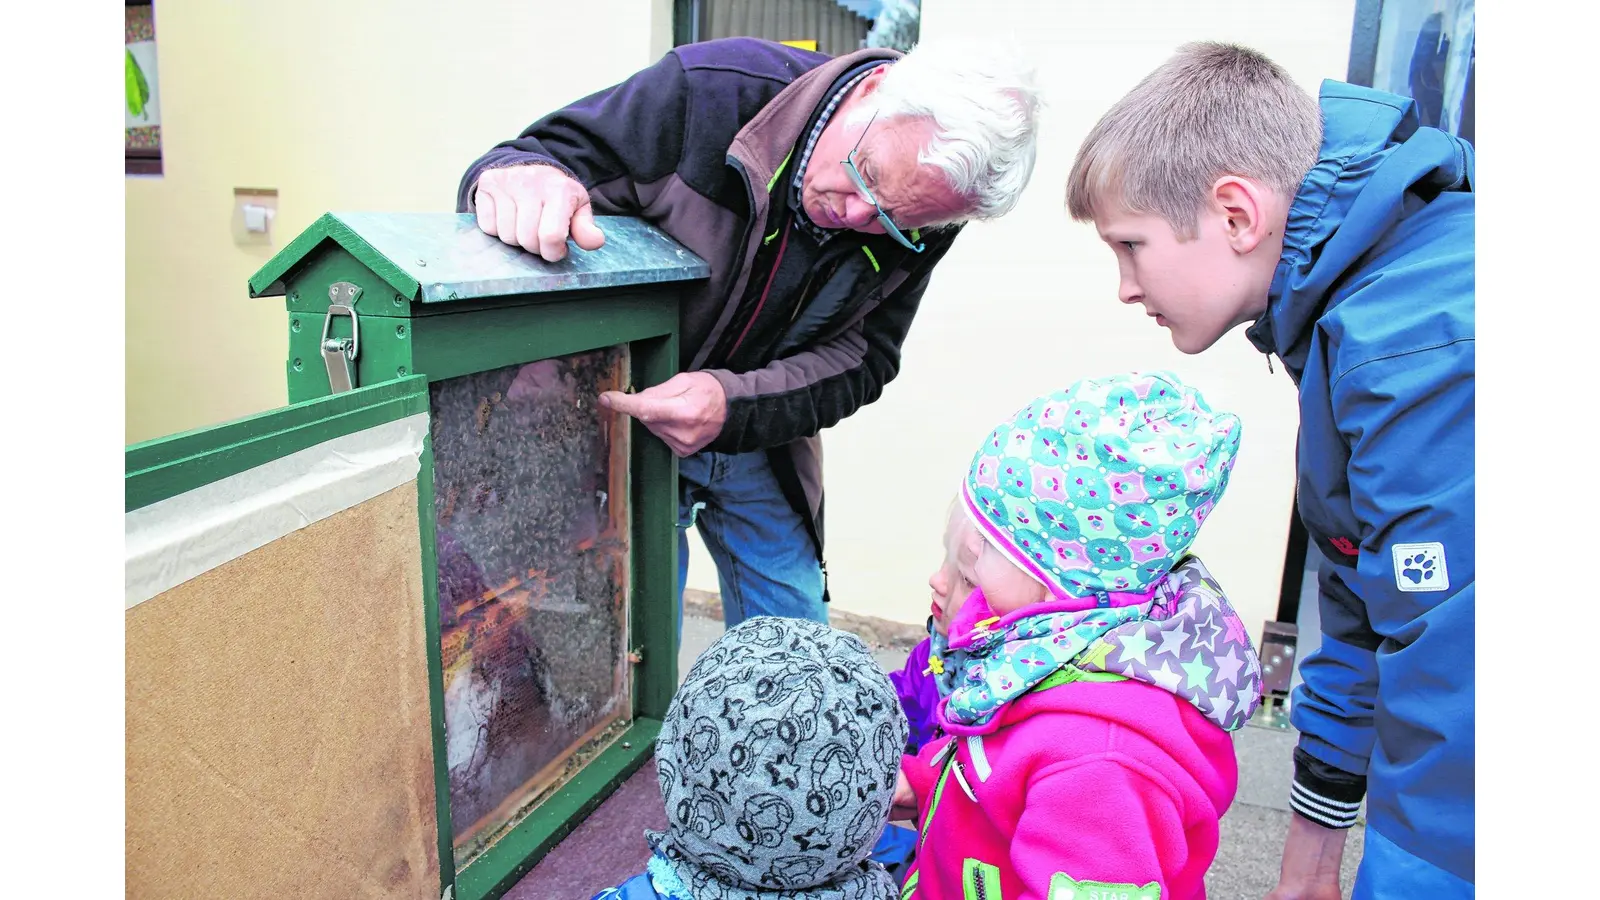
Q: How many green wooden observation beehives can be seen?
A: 1